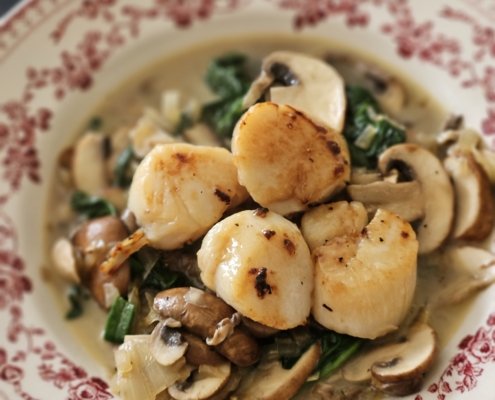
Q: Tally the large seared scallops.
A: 4